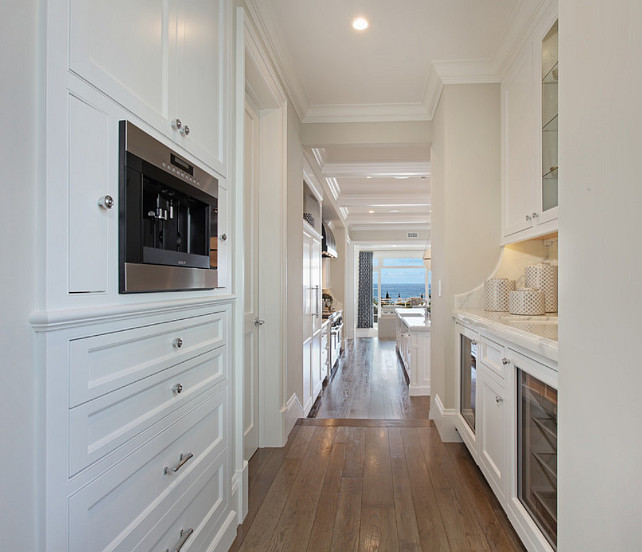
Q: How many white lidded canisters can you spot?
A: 3